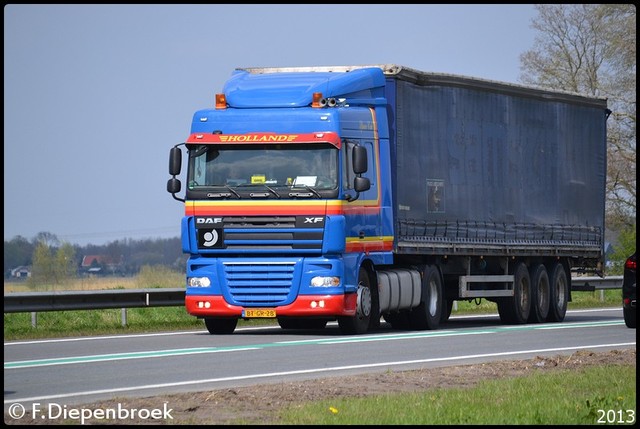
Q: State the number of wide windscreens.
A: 1